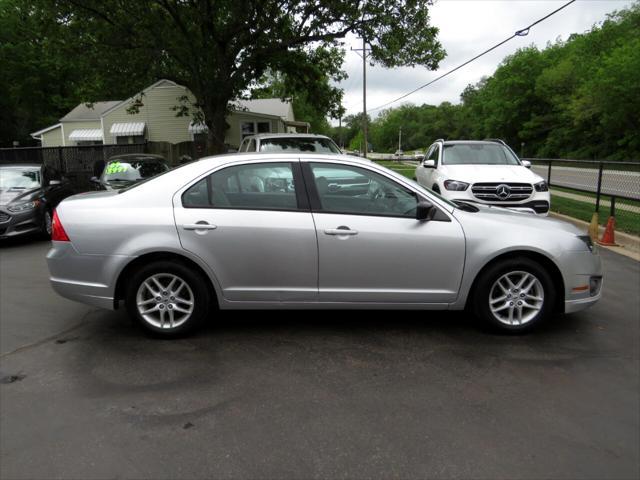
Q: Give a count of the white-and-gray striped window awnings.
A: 3